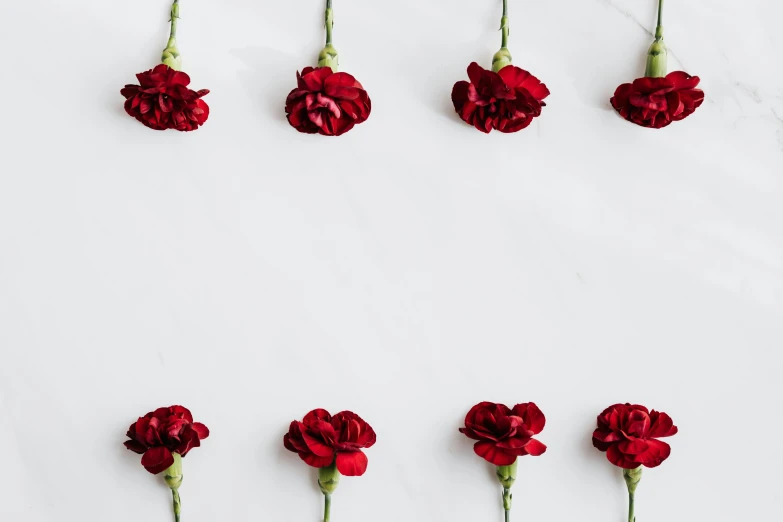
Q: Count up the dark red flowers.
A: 8